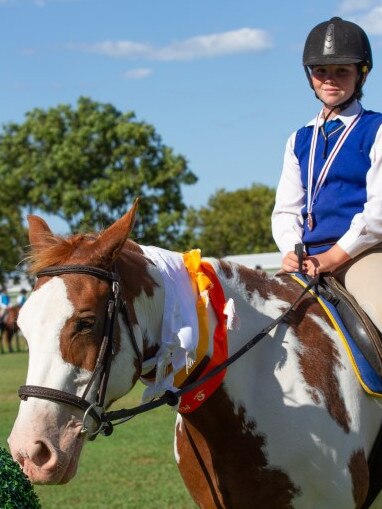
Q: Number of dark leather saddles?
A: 1